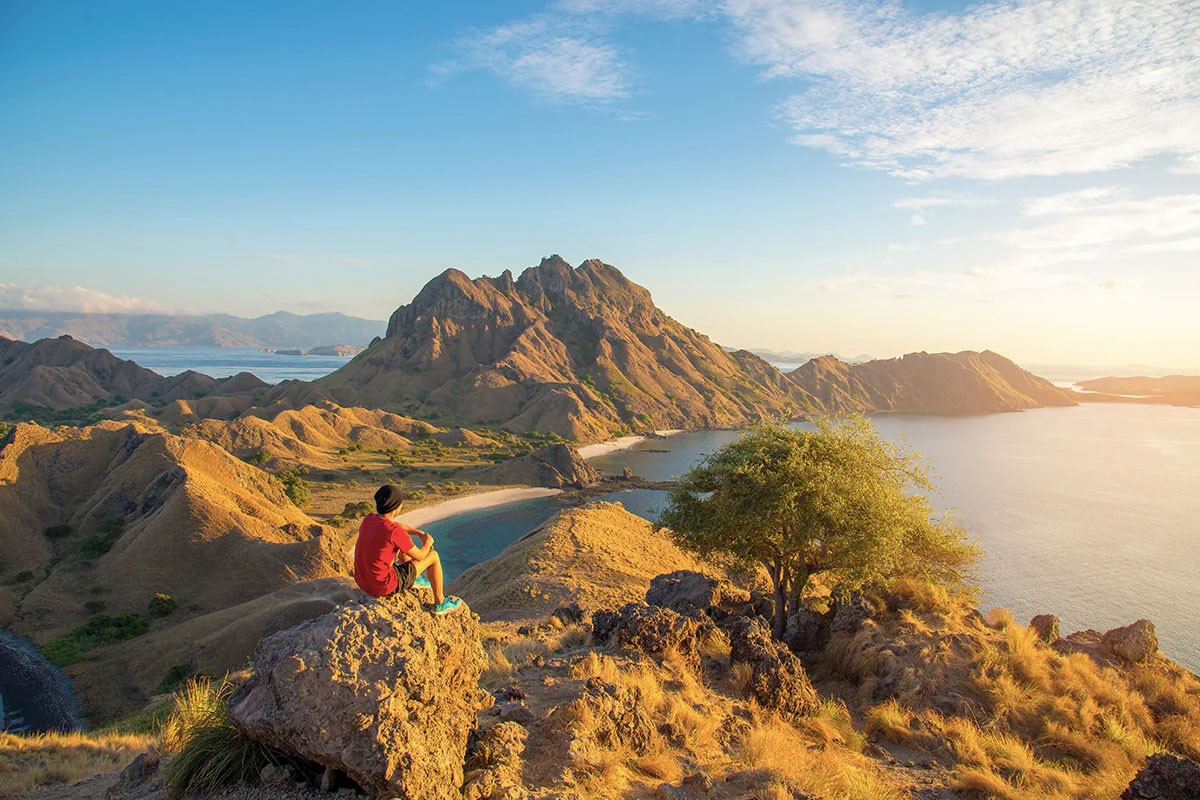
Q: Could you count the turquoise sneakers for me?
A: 2